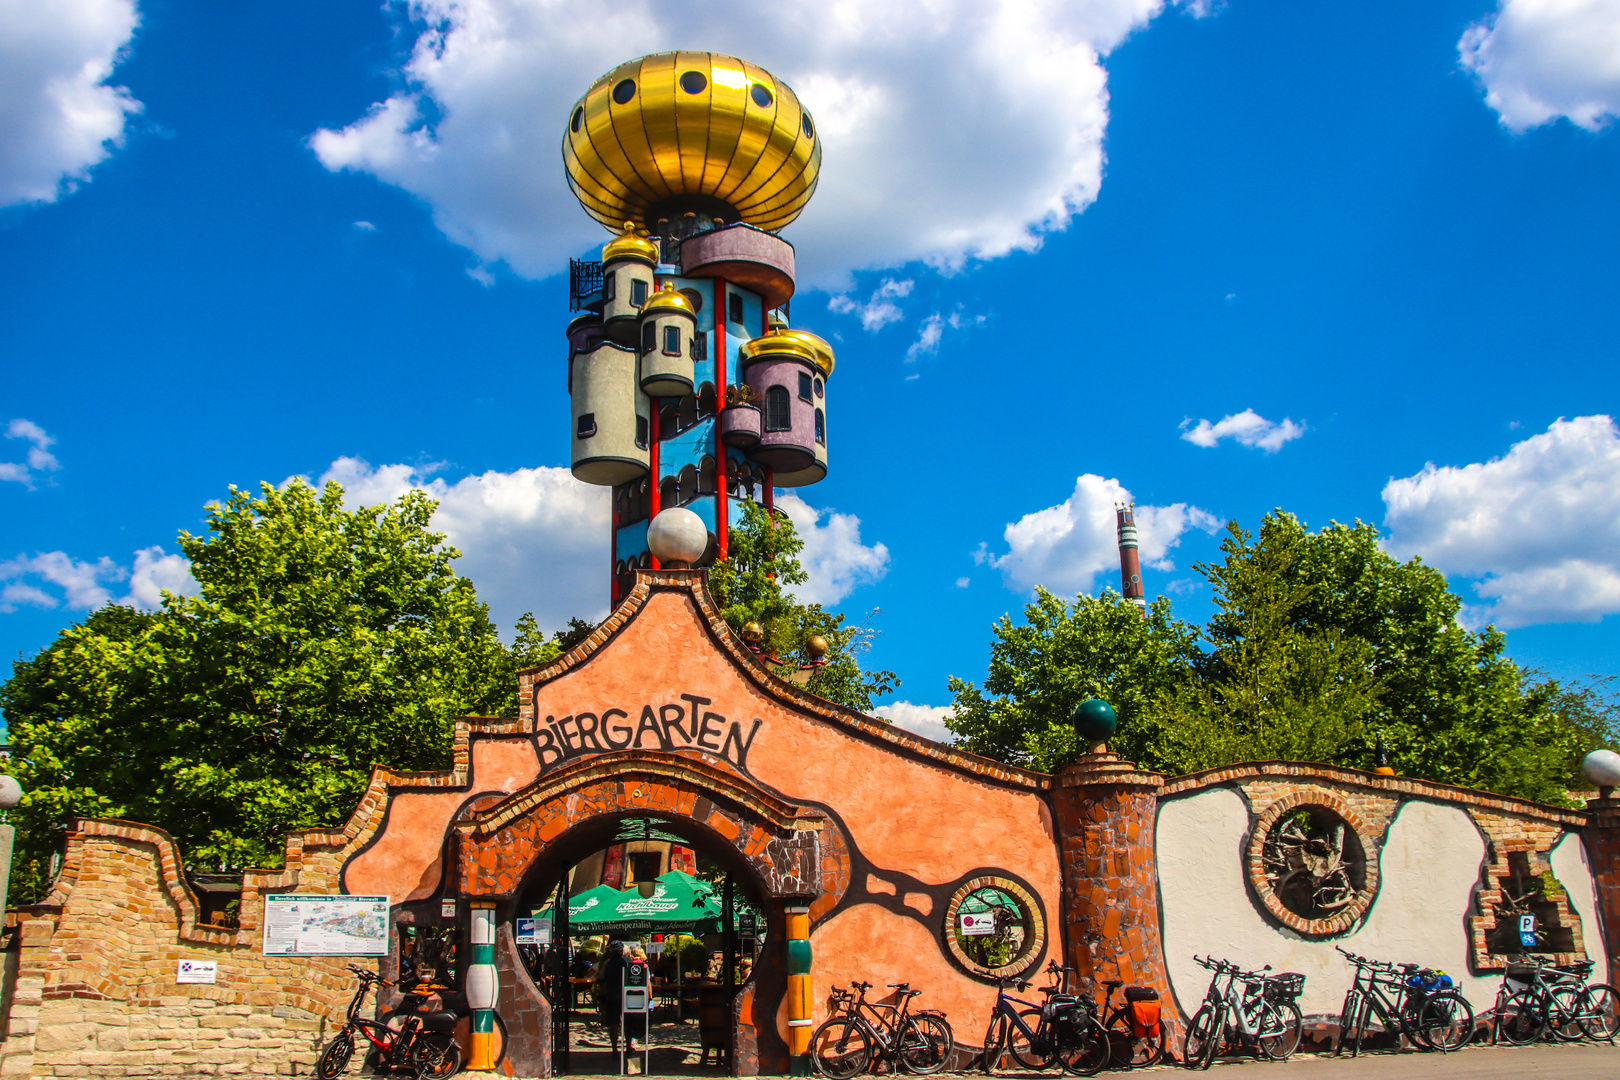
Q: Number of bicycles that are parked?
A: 11